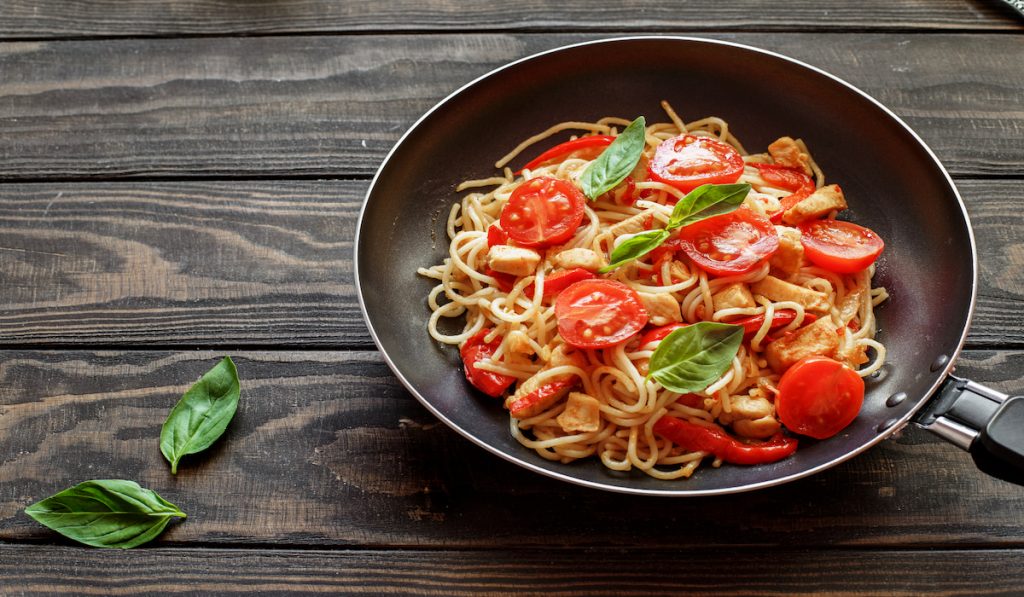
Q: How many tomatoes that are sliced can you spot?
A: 6